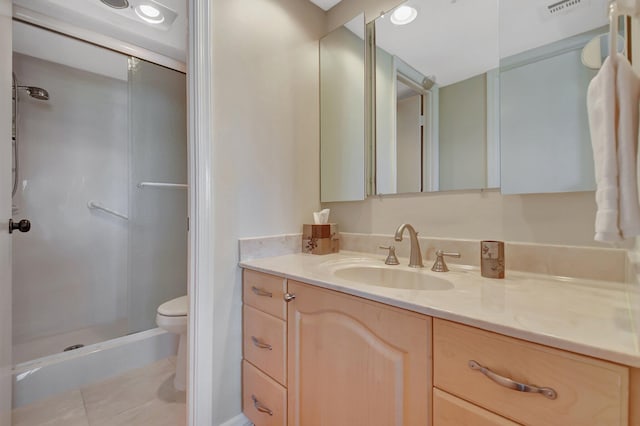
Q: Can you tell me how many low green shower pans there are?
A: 0